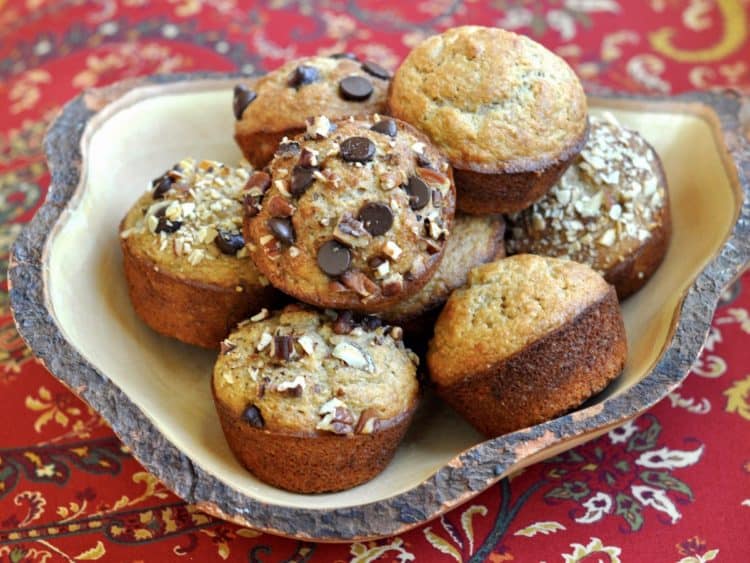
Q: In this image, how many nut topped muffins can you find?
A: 4